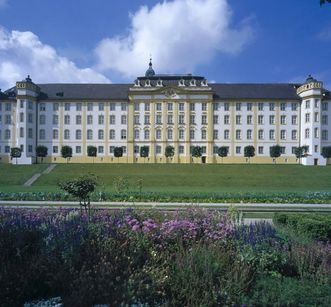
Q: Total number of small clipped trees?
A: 13